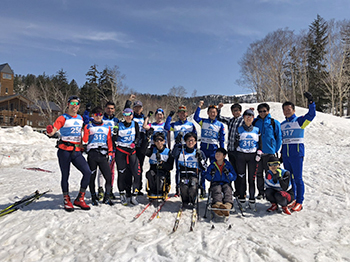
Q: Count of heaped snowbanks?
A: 2